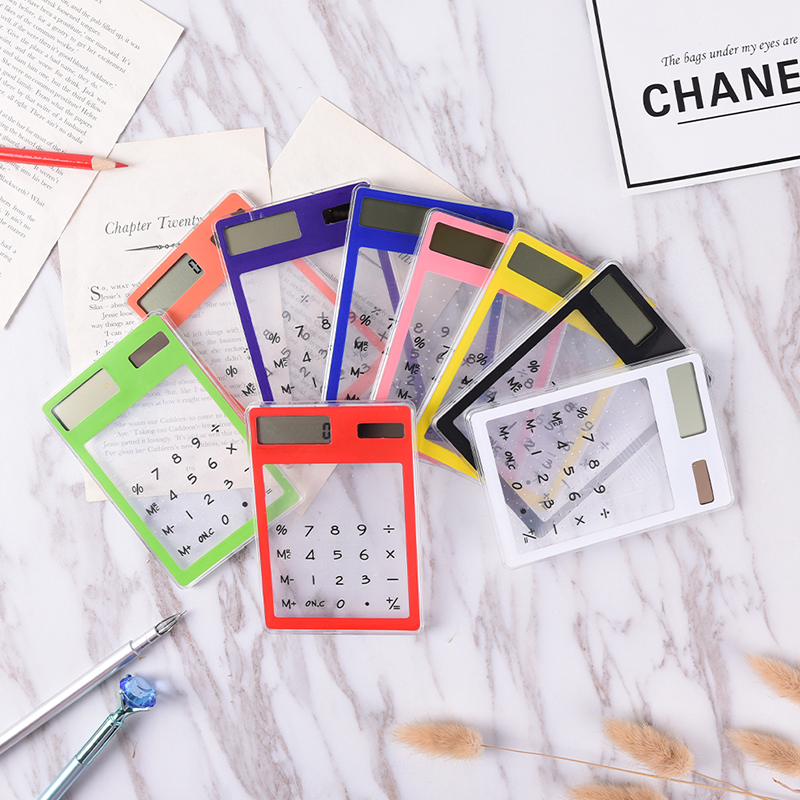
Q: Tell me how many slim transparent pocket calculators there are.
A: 9